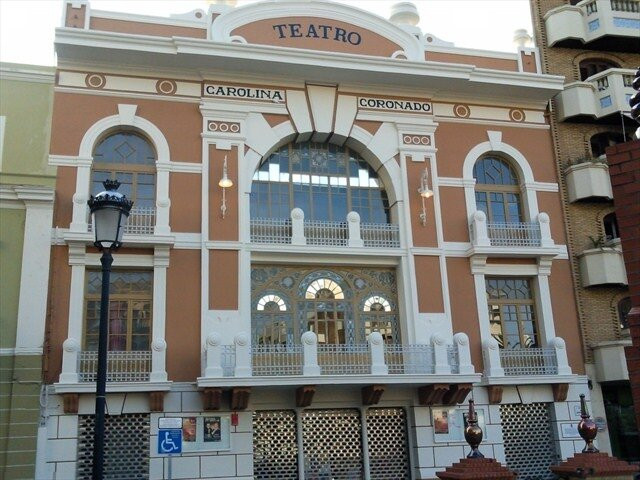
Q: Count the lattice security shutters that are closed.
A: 5